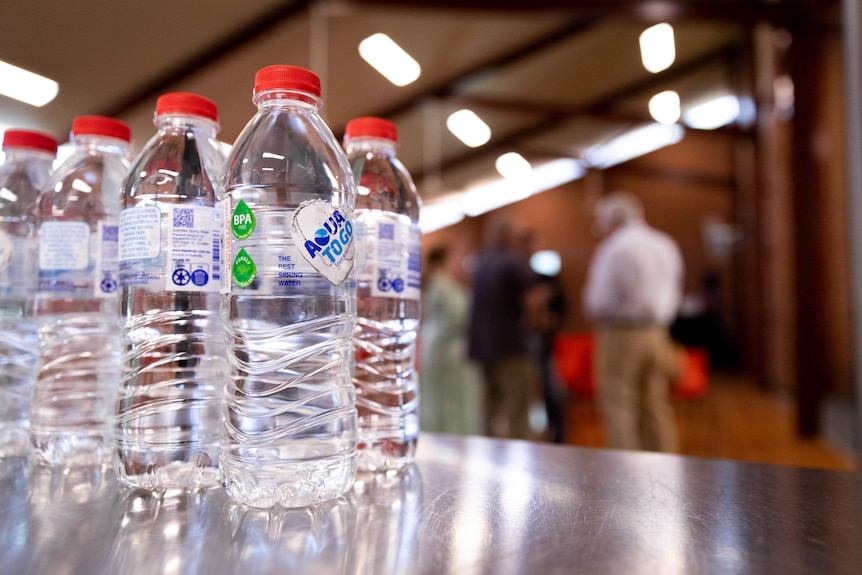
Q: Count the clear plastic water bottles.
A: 5